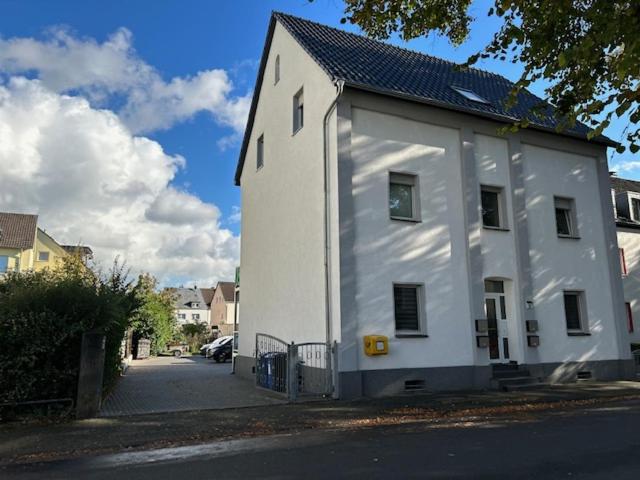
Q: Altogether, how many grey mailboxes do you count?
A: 4